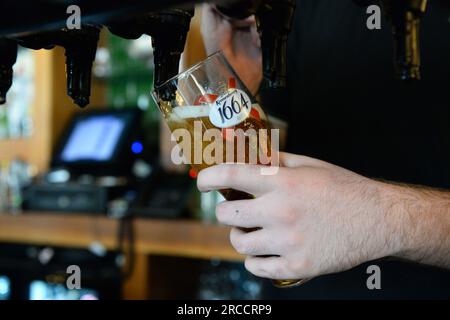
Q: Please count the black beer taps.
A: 5